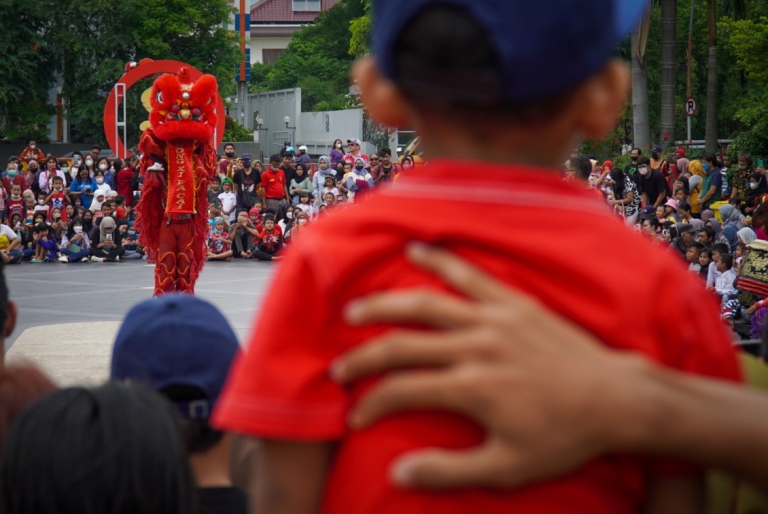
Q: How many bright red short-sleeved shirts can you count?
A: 2